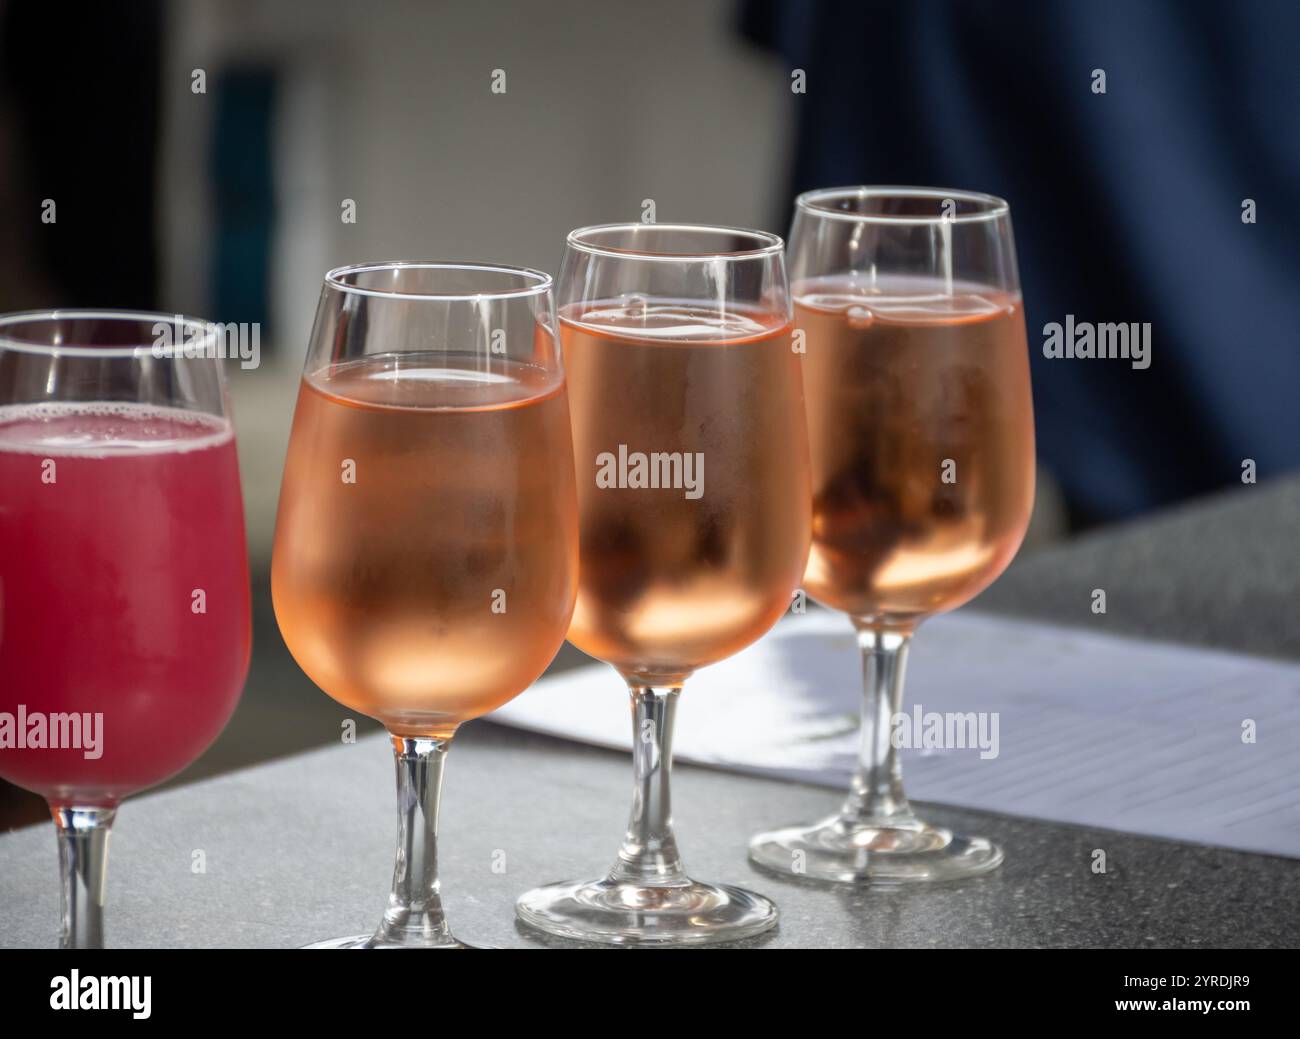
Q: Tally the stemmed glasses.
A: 4